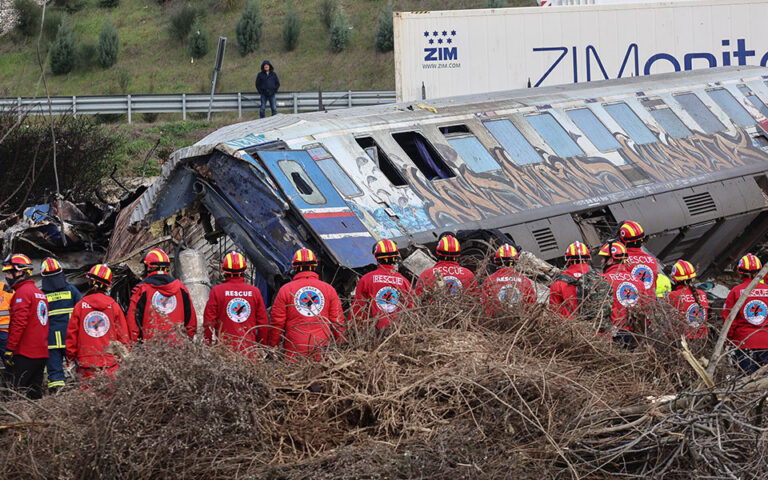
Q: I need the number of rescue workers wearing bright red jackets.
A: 13